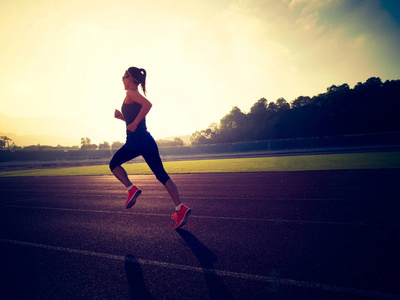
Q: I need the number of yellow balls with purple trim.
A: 0